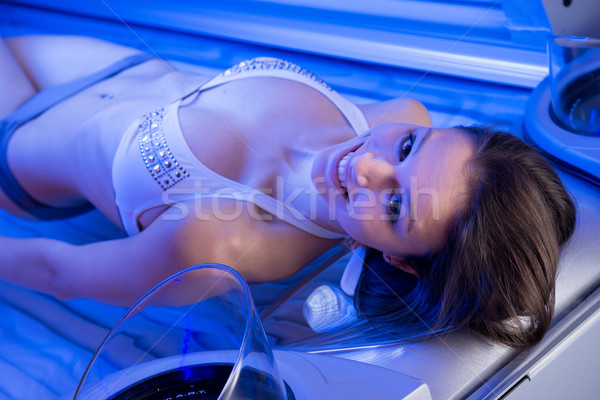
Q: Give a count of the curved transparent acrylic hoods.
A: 2